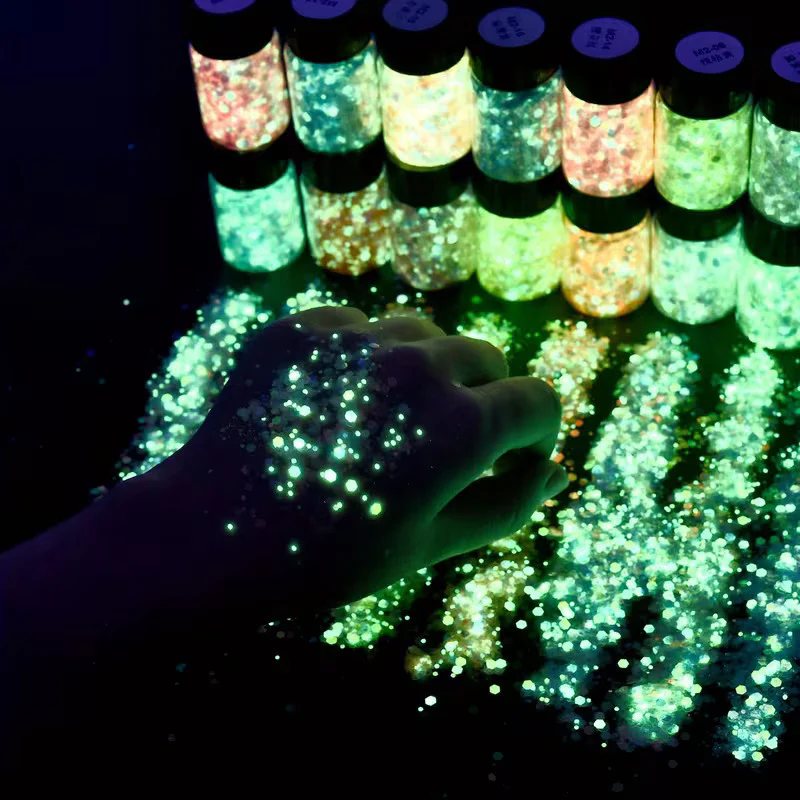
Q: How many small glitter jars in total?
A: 14